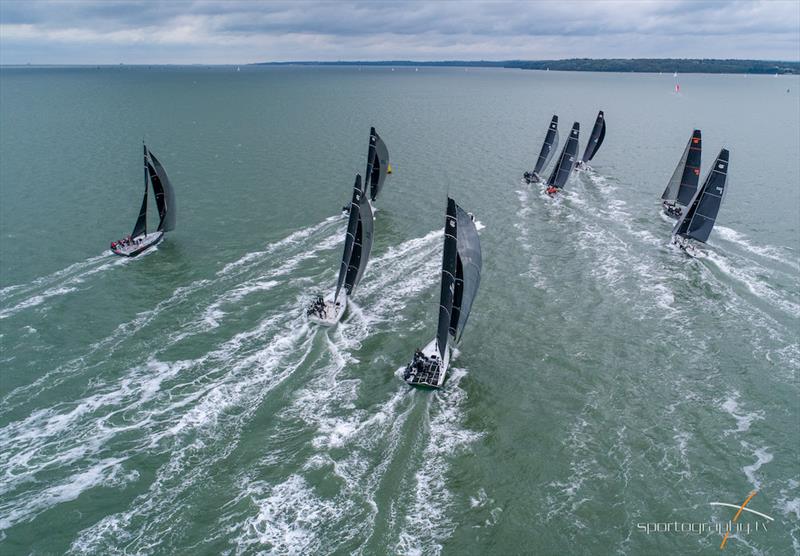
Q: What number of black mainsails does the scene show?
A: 9